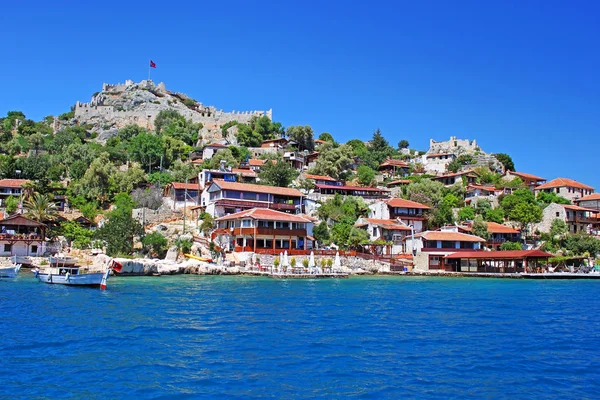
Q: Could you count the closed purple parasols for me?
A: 0